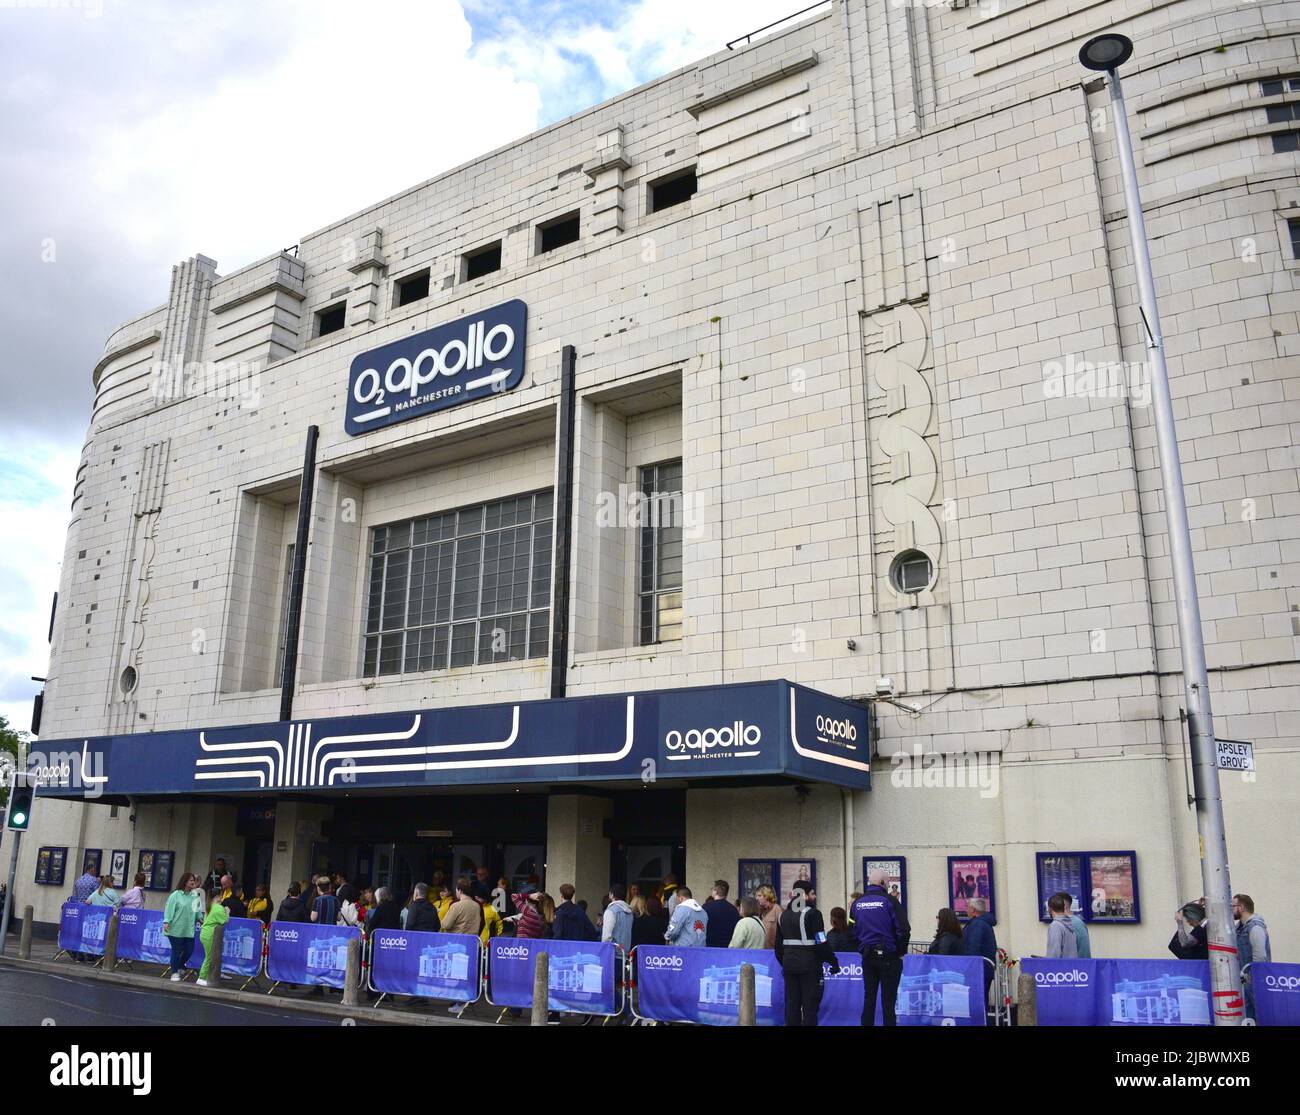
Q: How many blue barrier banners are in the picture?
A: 10